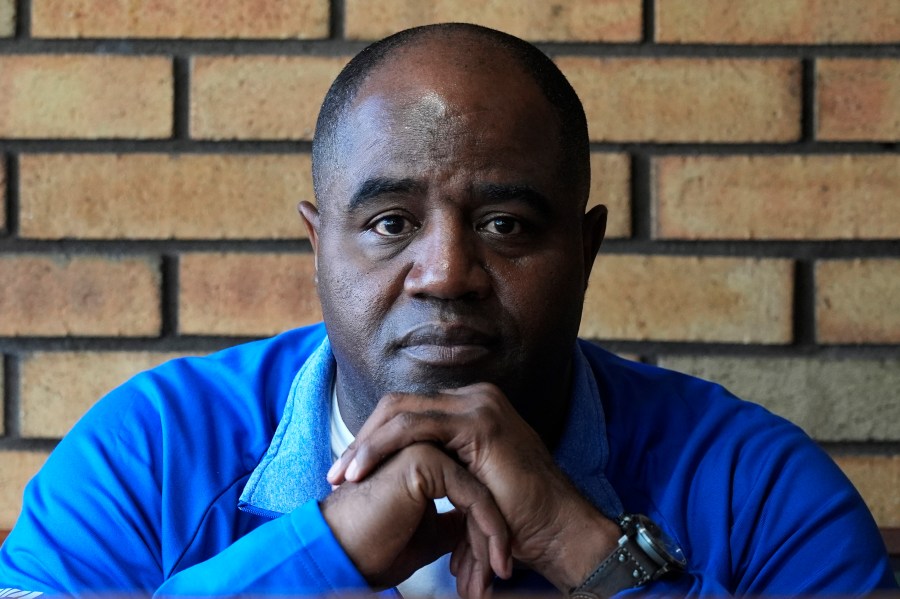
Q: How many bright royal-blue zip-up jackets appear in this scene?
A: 1